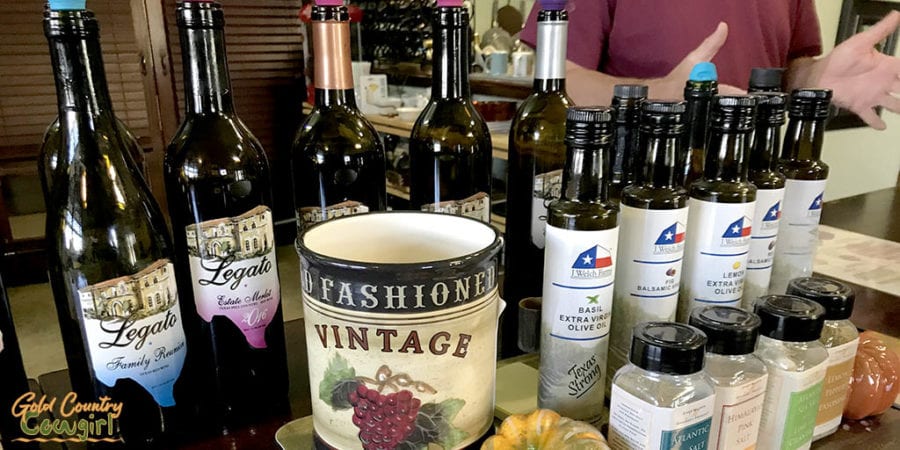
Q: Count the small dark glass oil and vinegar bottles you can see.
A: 5